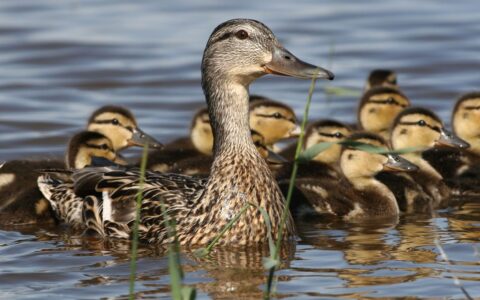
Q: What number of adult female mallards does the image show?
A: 1